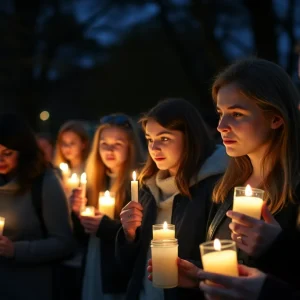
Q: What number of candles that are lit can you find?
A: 10